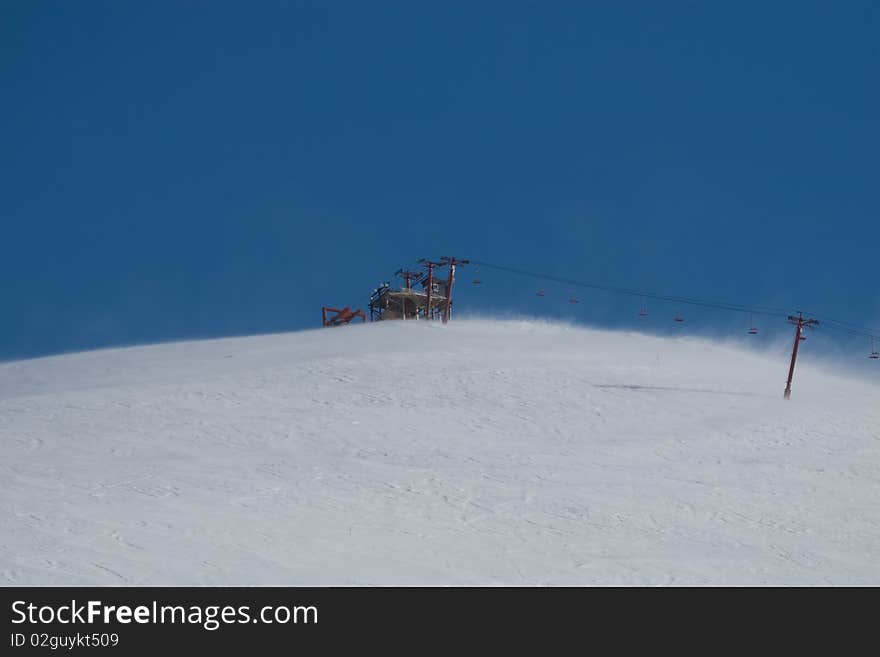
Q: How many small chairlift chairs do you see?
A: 7